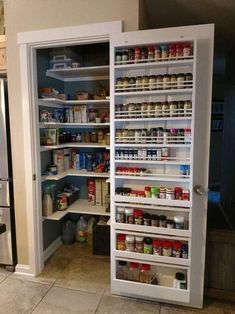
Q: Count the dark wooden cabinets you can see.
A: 0